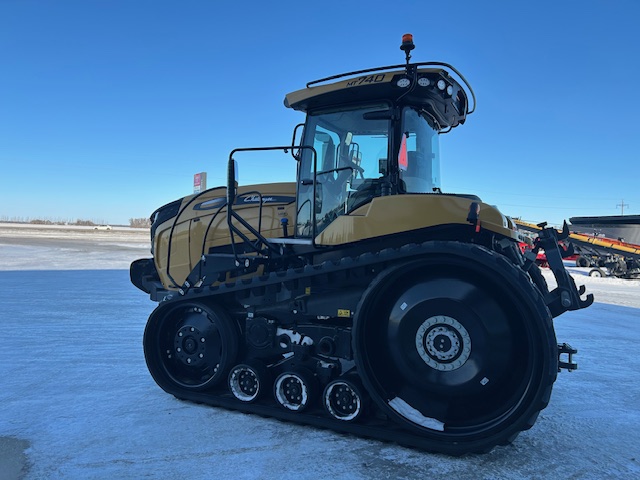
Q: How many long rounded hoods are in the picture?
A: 1